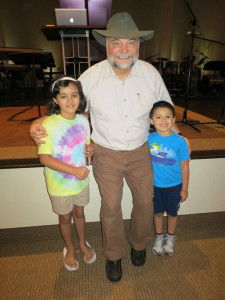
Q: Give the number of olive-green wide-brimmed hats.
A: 1